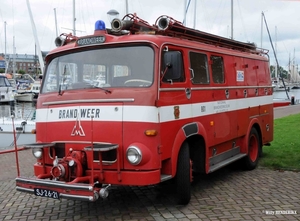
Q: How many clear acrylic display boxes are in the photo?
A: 0